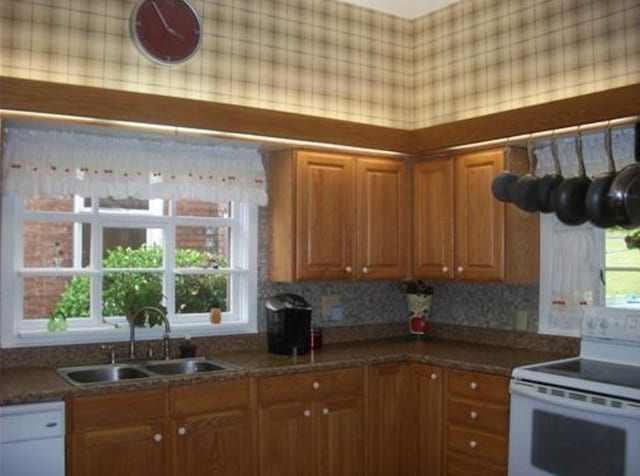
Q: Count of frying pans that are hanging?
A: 6